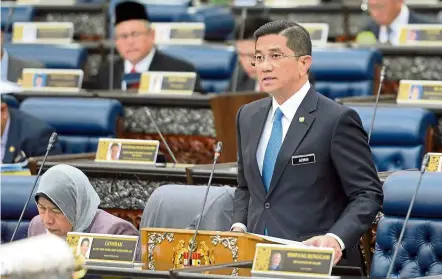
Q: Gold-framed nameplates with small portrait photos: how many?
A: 11